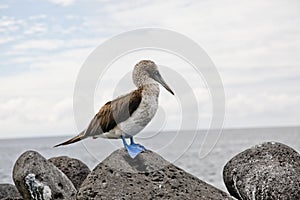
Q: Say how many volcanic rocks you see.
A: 5